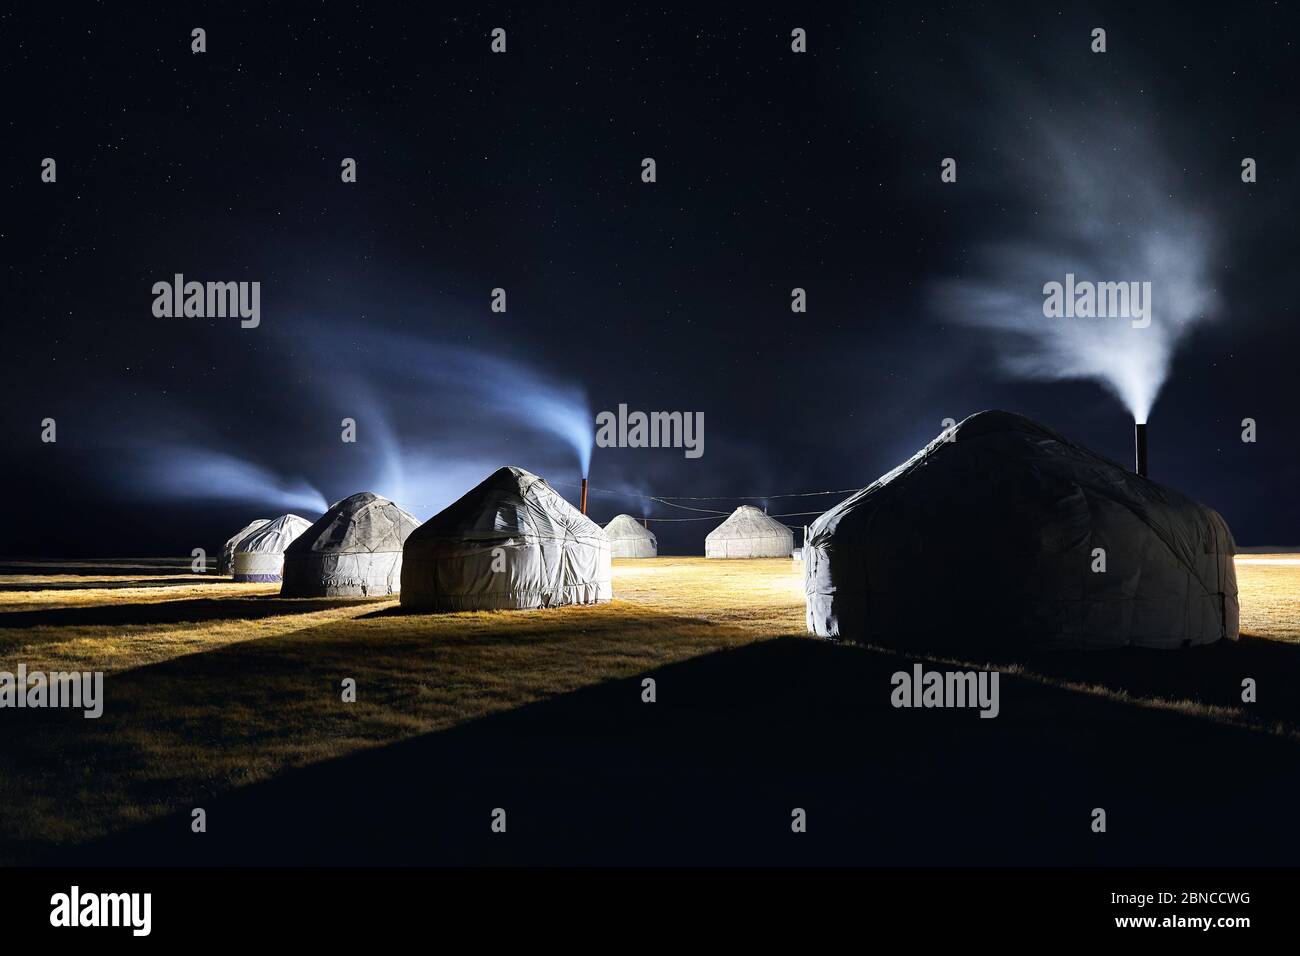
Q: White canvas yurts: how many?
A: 7